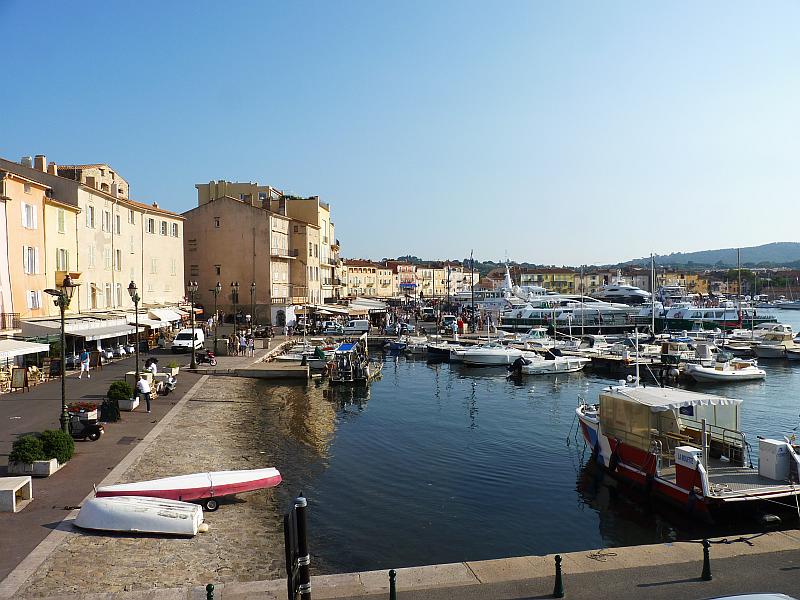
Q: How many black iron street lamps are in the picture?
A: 6